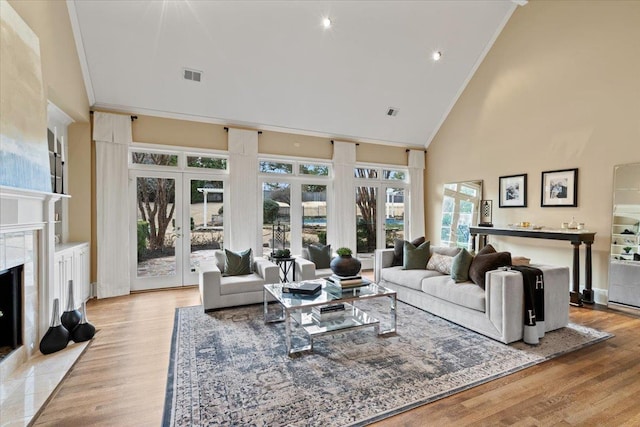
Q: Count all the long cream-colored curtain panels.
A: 4